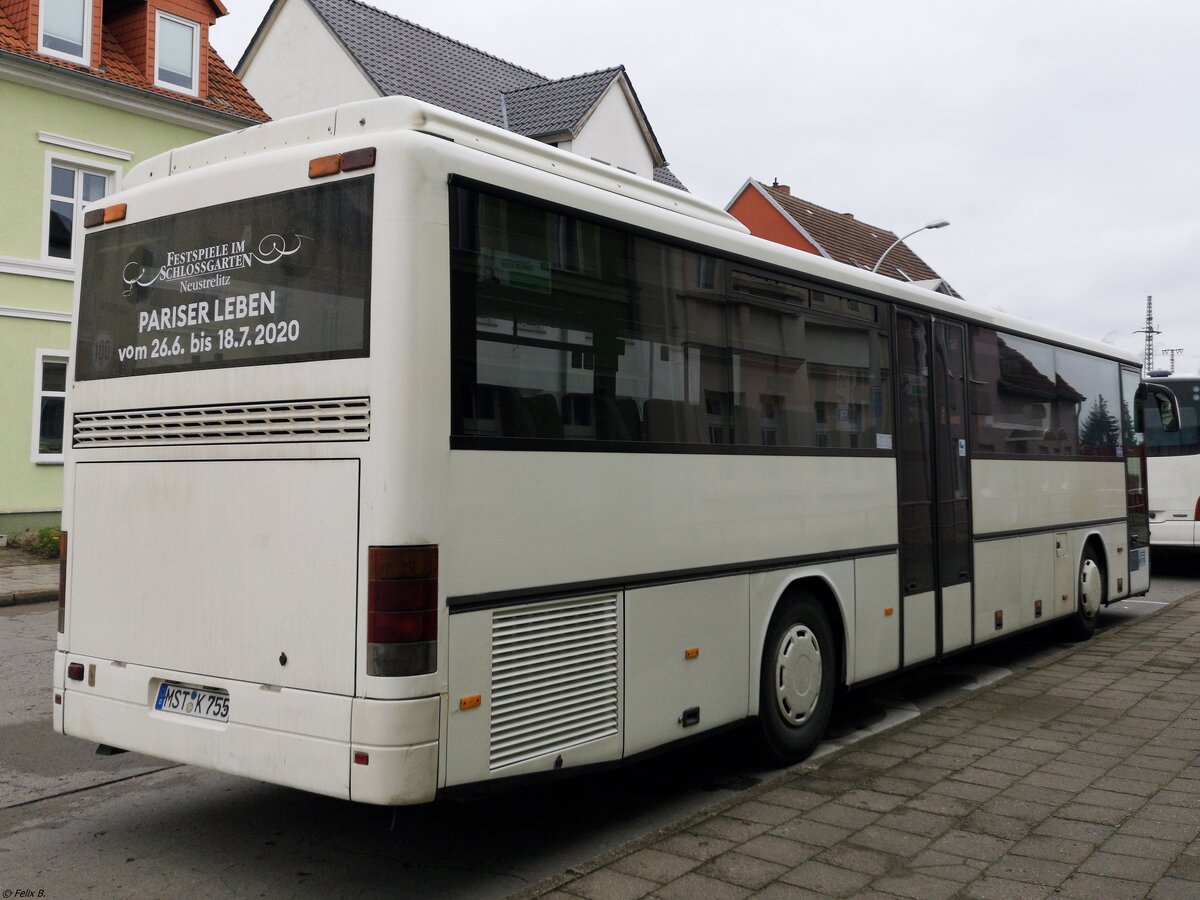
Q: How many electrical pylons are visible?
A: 2